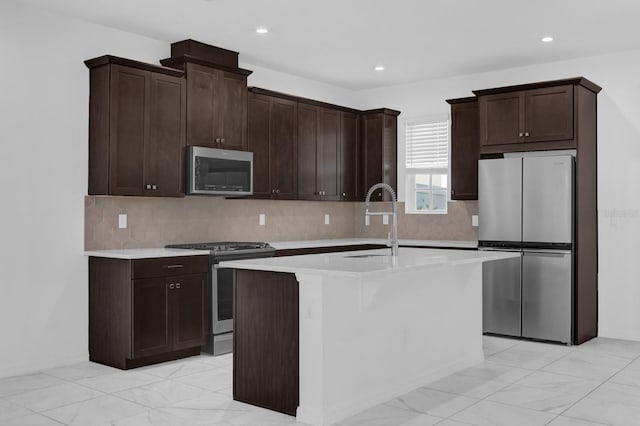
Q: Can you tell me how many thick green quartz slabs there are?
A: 0